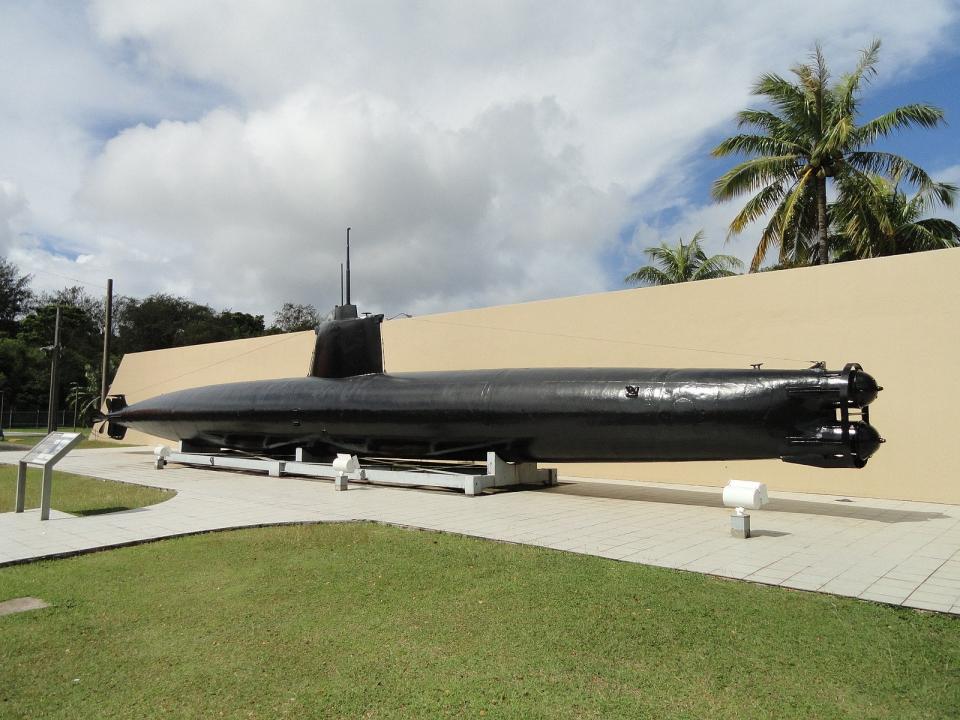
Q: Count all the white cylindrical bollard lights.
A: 3